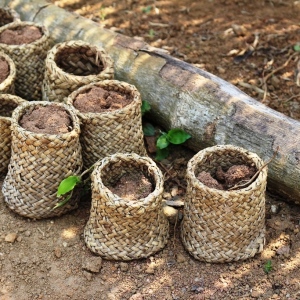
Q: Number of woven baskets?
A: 9